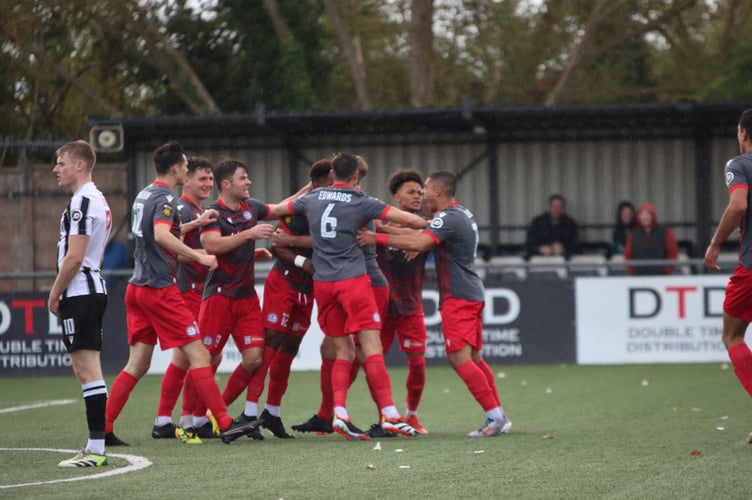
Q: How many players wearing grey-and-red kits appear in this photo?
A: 9